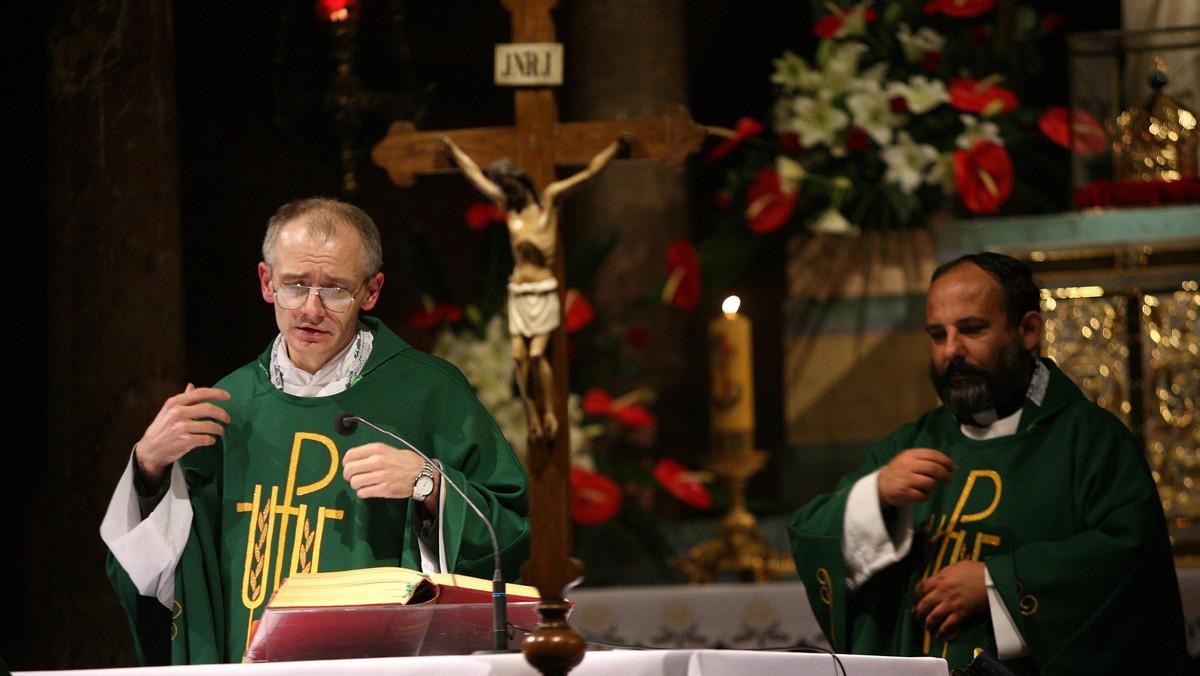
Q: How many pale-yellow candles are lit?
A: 1